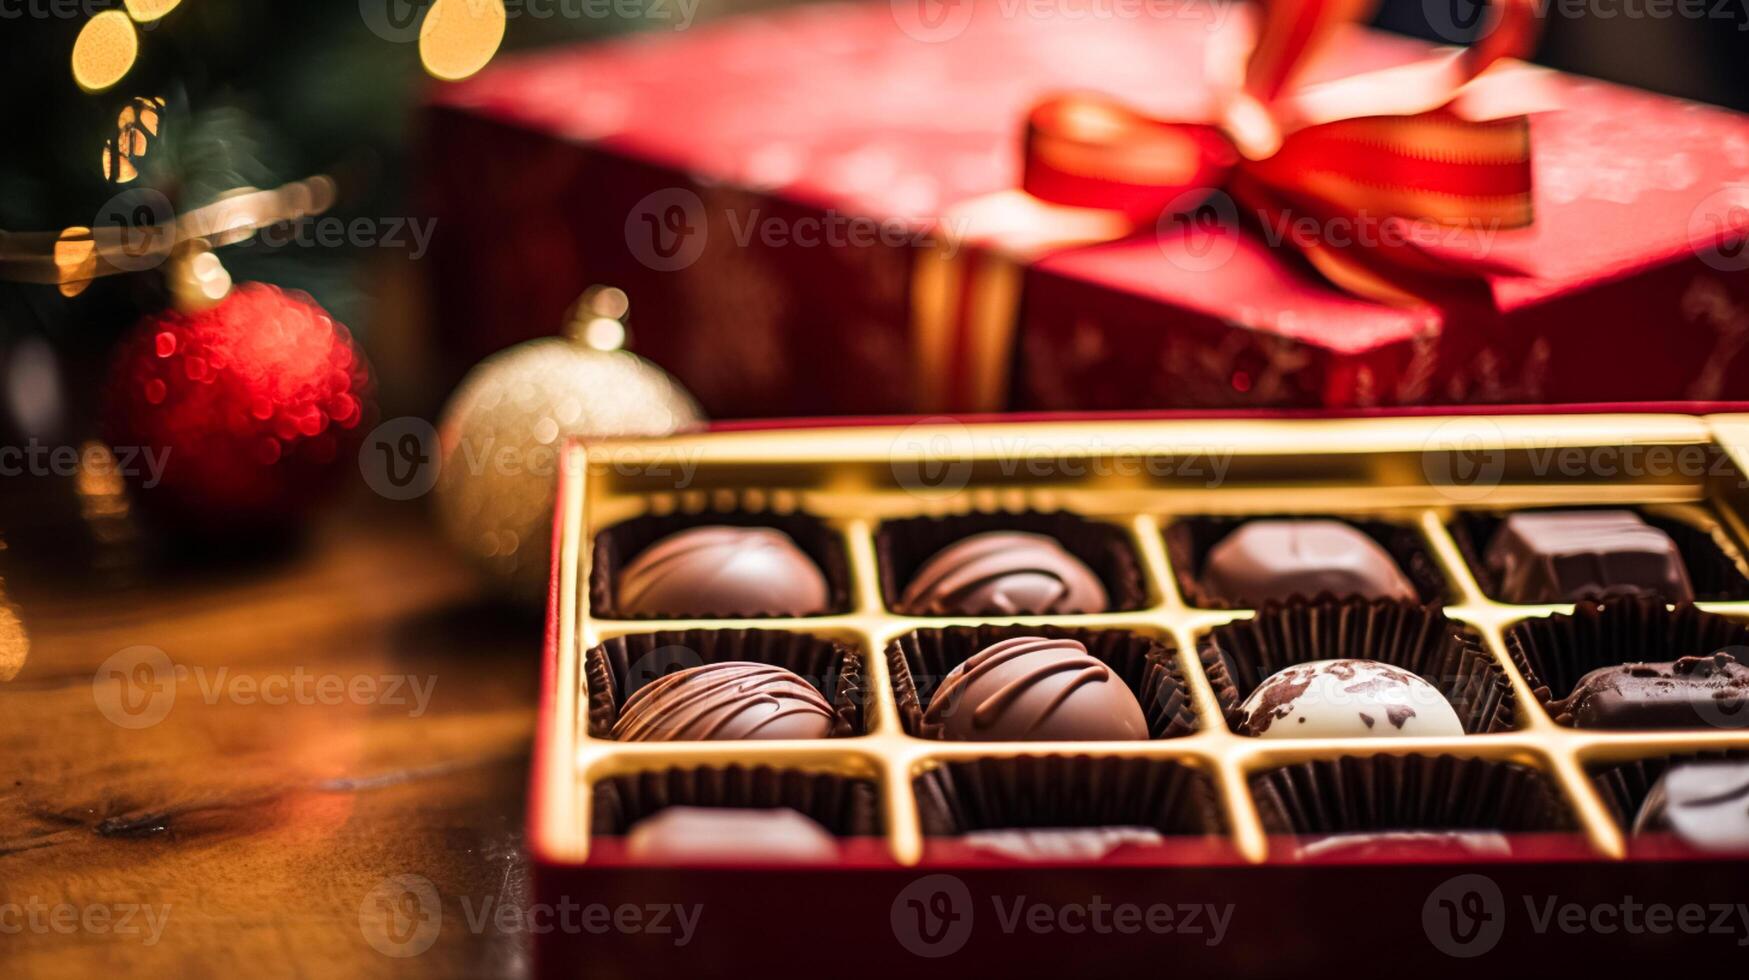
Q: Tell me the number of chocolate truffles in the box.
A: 12